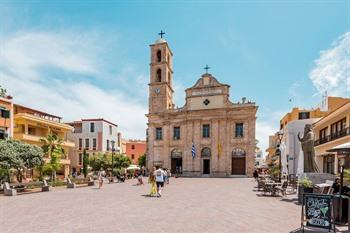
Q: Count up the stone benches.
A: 4